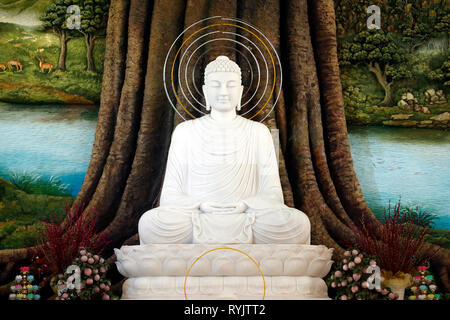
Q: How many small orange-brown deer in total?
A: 3